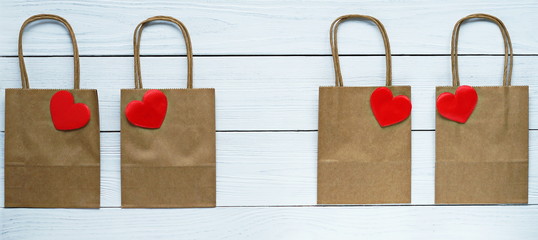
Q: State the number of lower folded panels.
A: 4